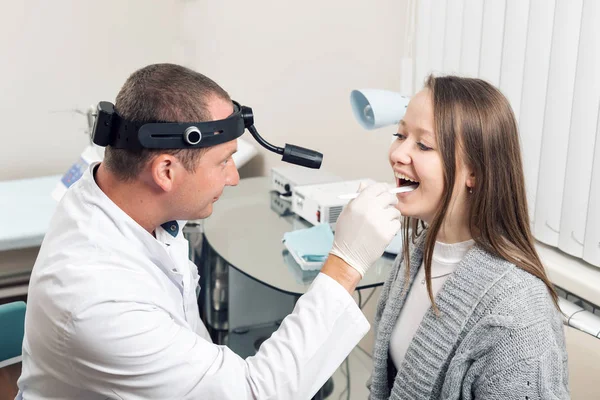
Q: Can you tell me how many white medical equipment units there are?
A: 2